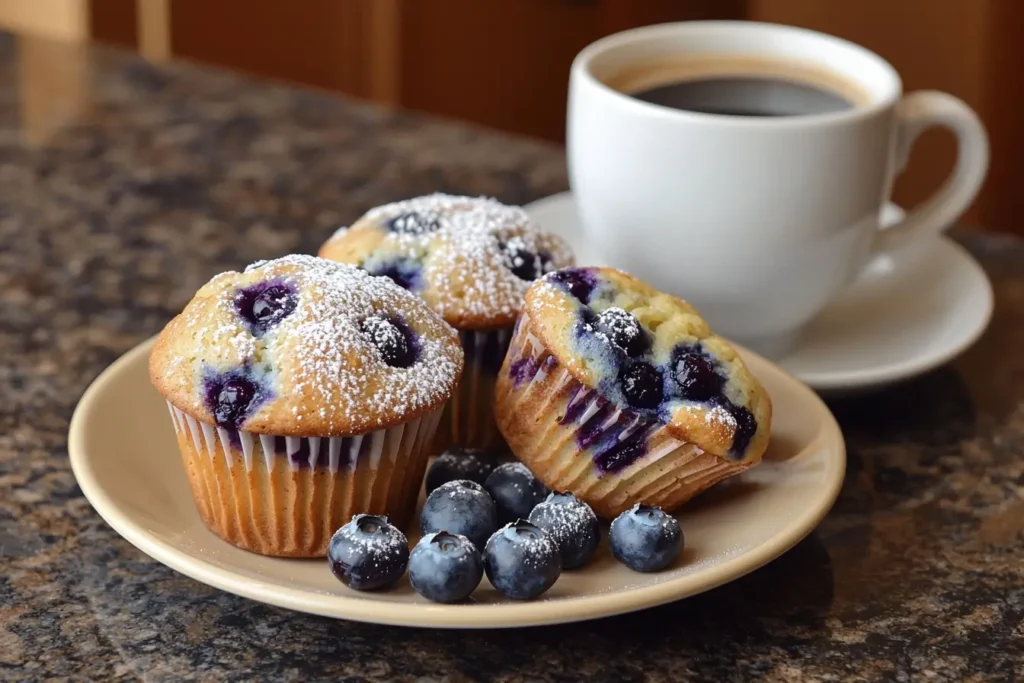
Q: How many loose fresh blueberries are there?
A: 8